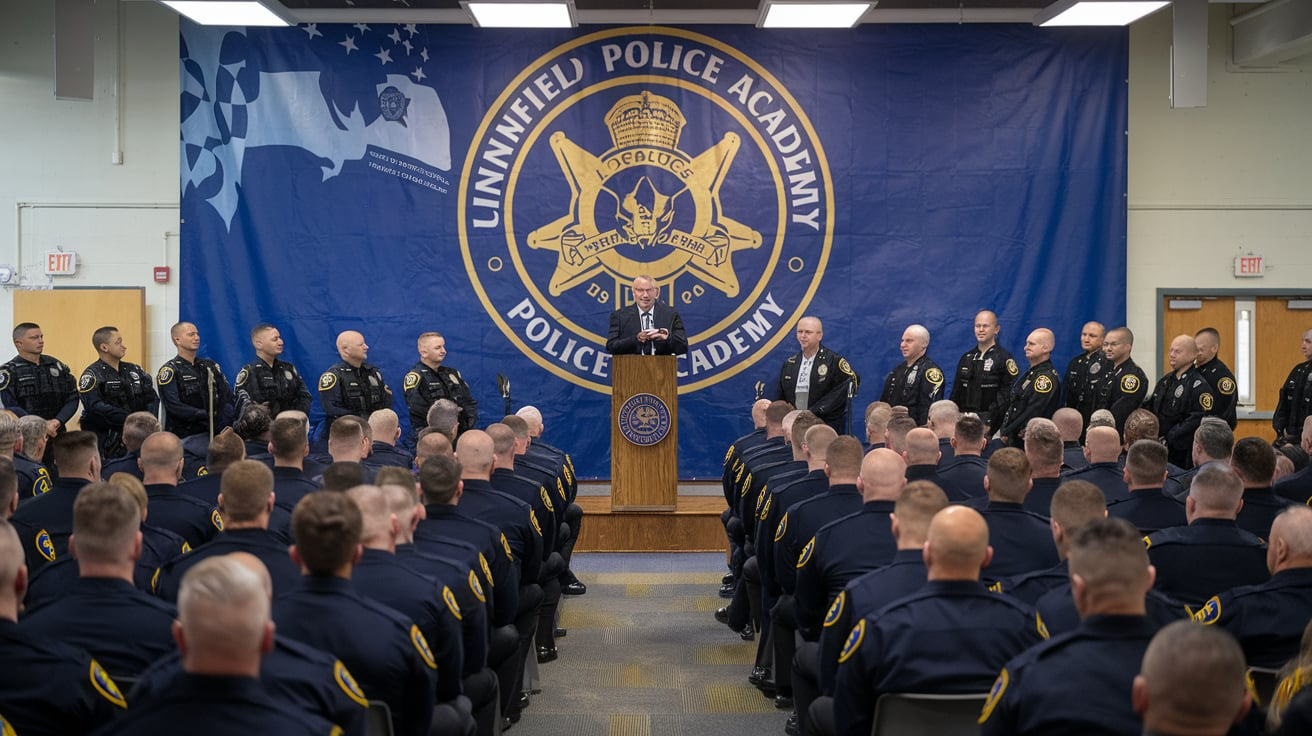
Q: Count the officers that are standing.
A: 15